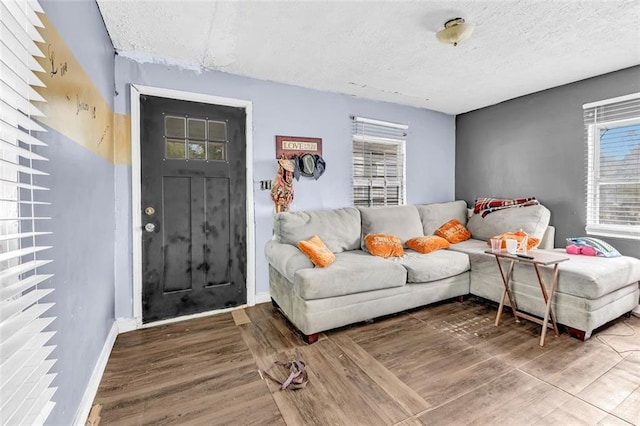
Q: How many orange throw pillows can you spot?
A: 5